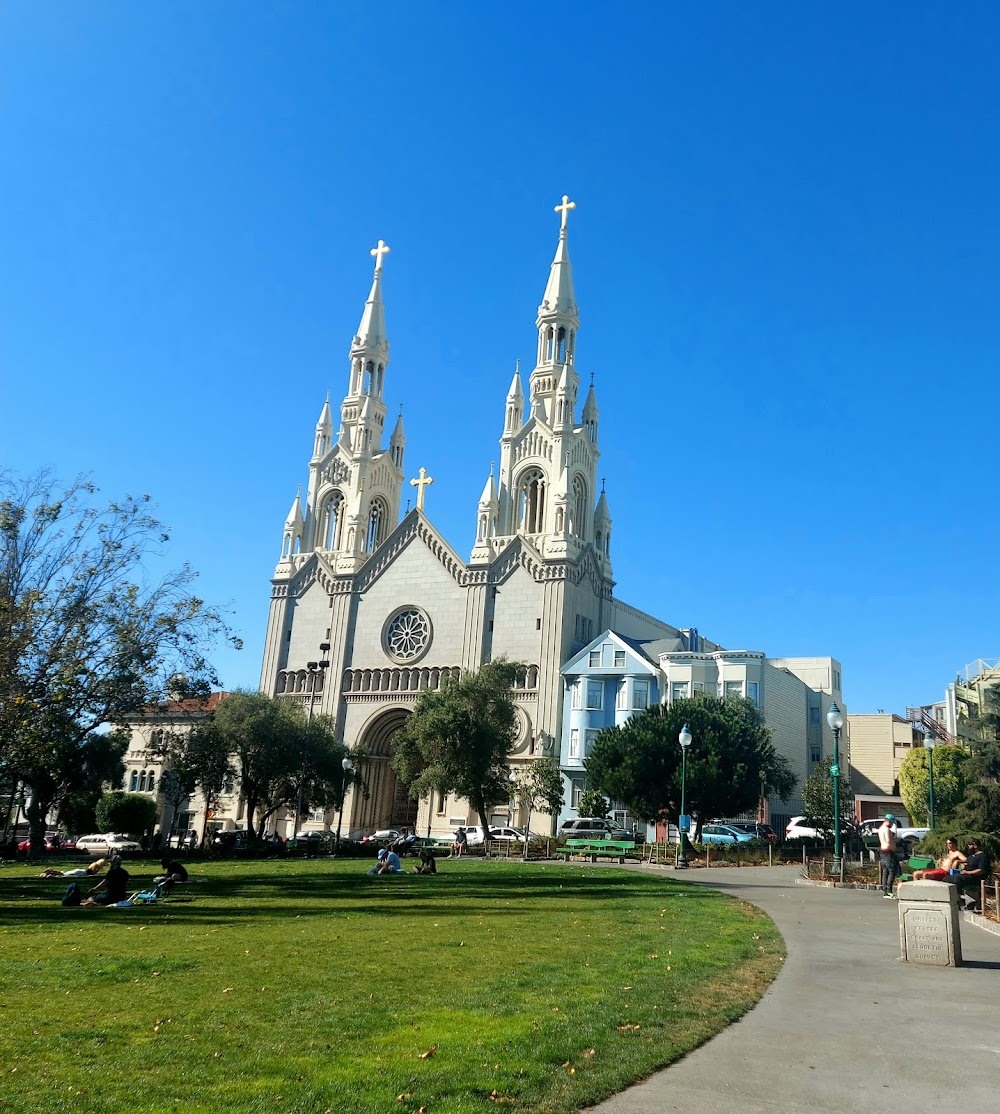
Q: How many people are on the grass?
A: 5